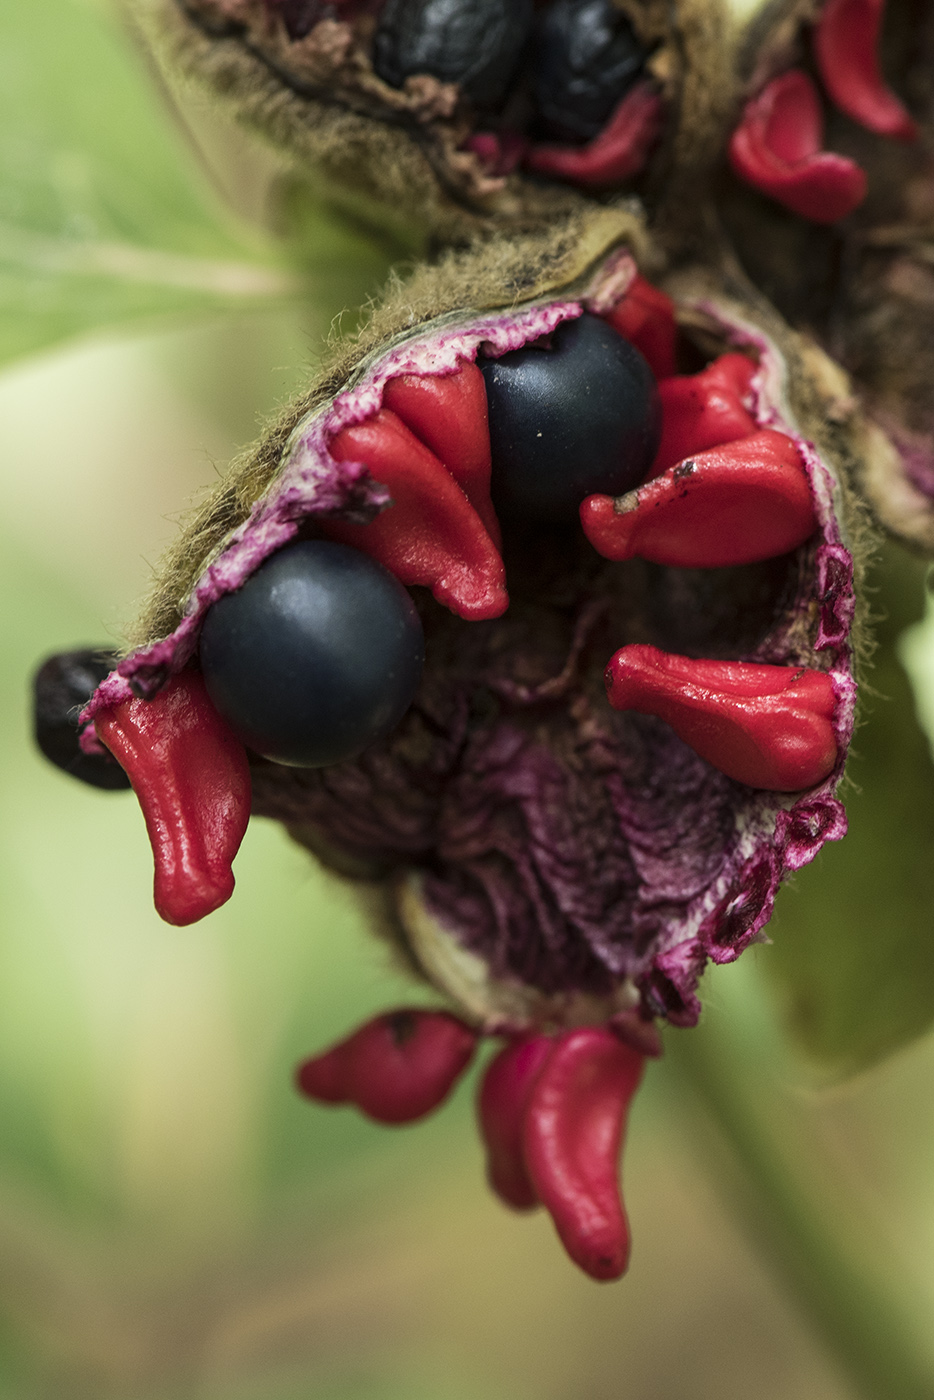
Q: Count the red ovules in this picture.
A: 13